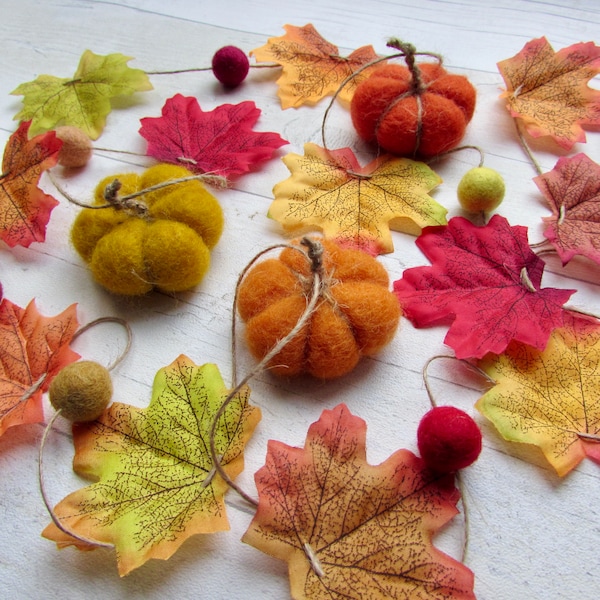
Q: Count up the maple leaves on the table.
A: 12